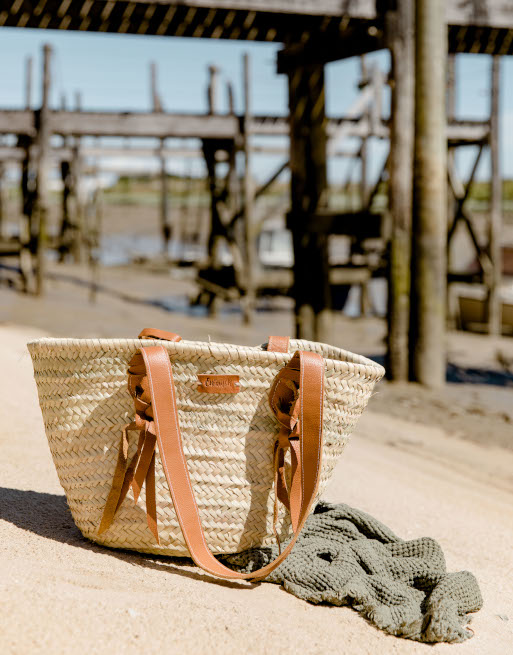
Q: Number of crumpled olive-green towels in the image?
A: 1